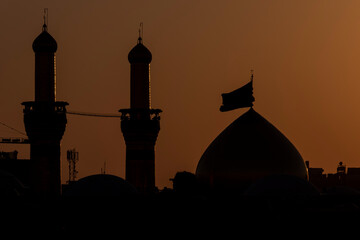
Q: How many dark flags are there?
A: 1